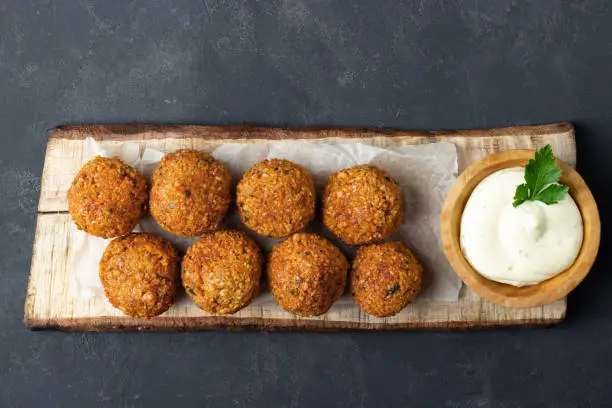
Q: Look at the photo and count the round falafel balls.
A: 8